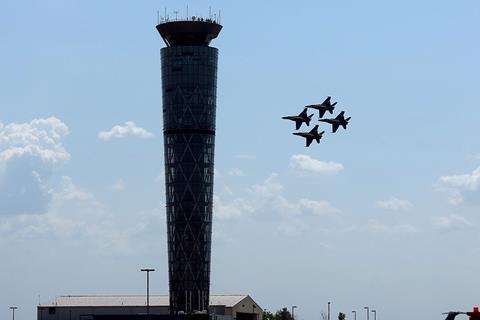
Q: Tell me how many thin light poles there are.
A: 7